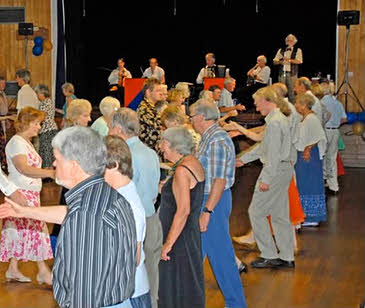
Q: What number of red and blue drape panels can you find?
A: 2